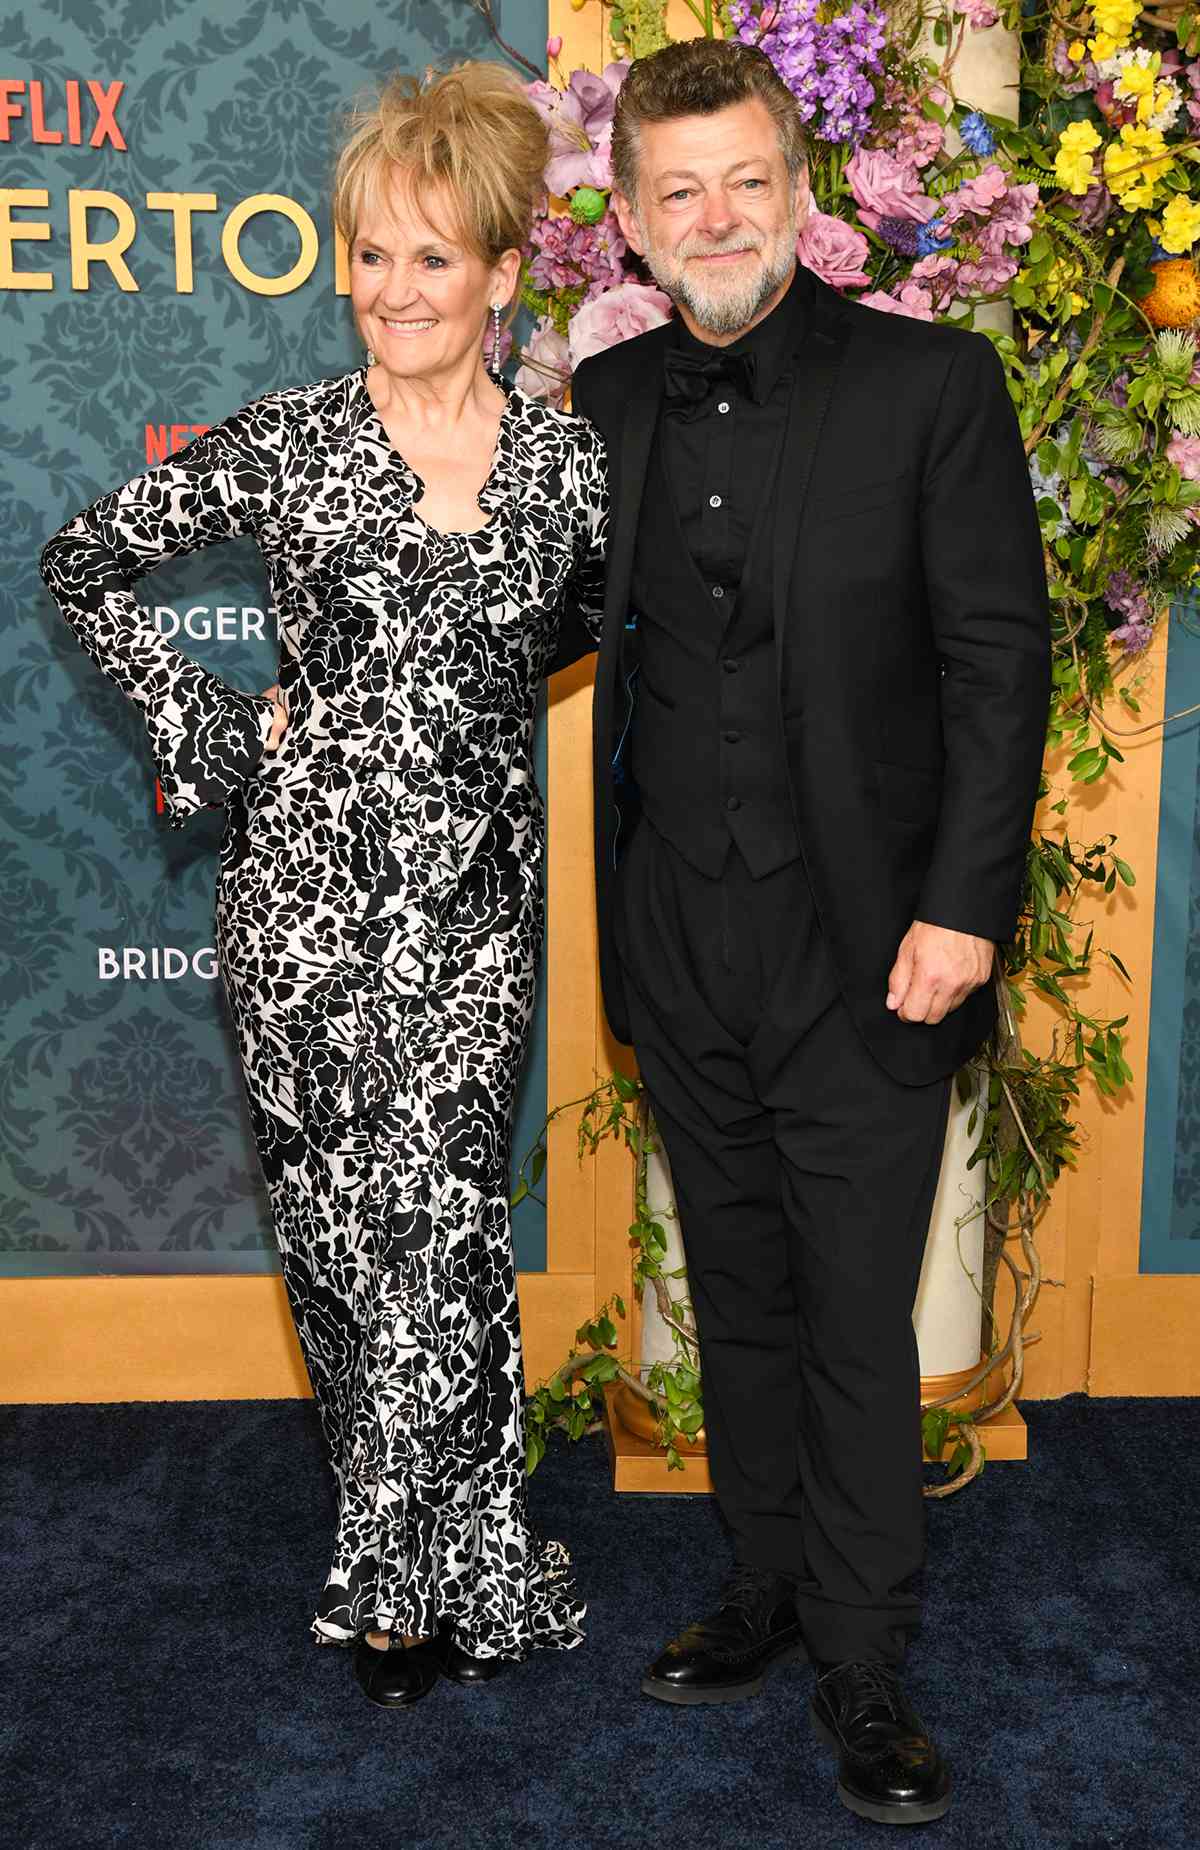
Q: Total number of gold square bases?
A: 2